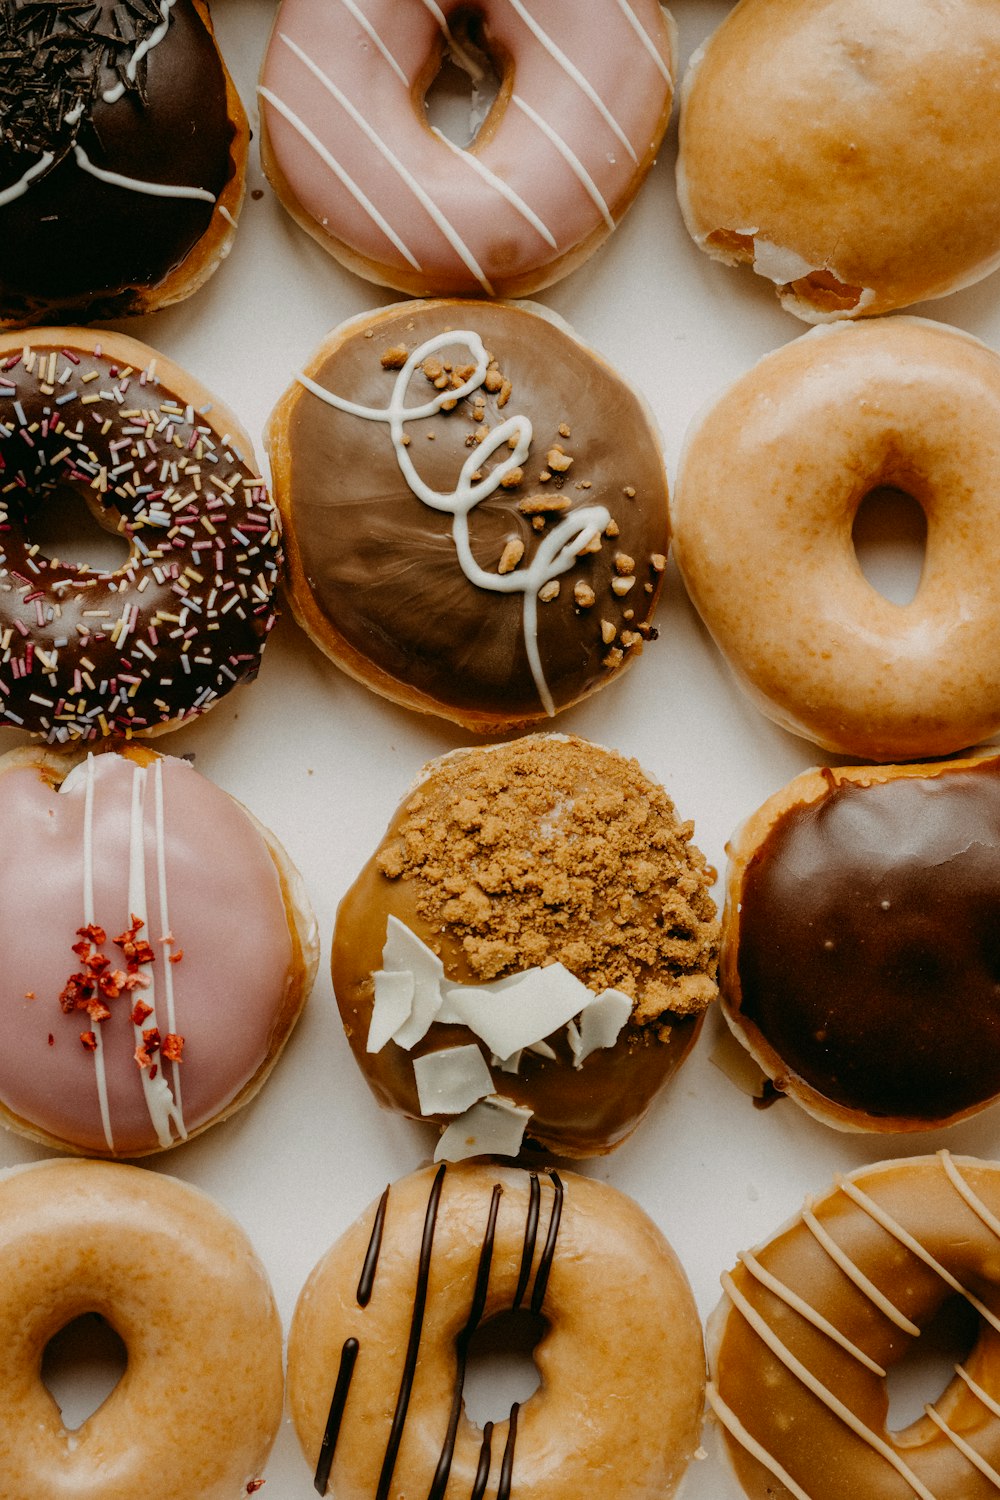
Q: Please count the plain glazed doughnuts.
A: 3